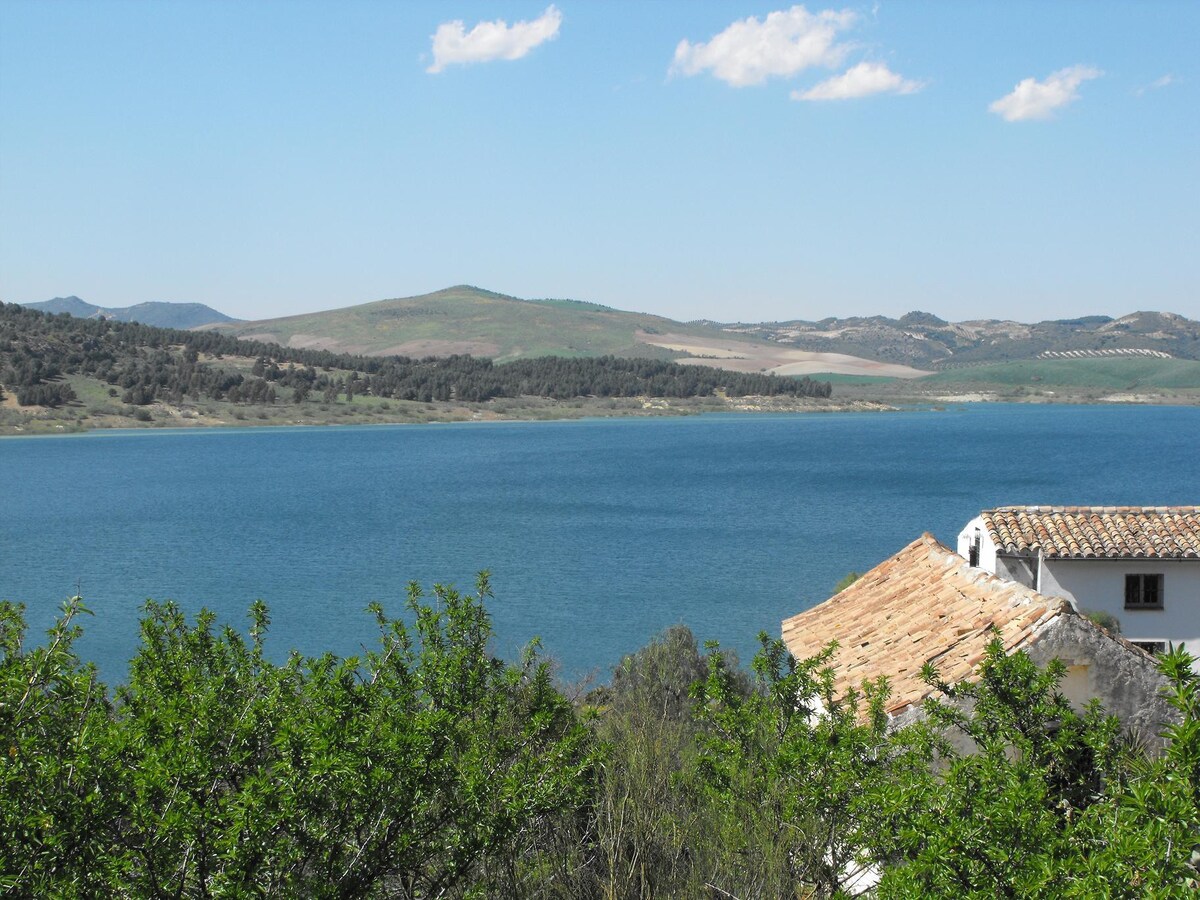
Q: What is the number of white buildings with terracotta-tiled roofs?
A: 2